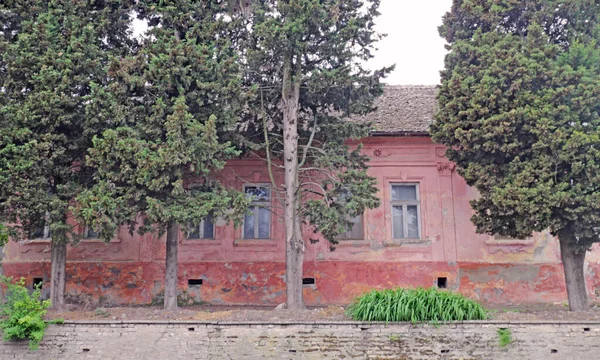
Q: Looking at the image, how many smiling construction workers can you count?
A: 0